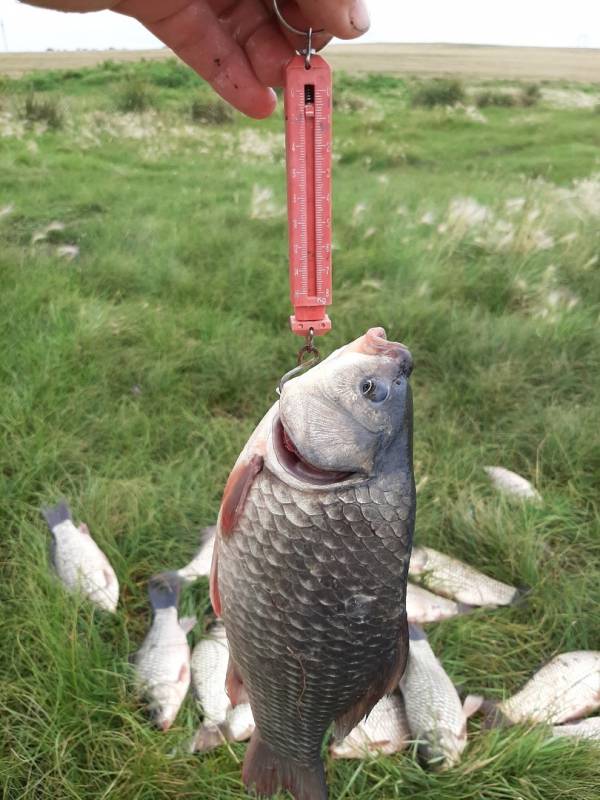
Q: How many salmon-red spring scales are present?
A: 1